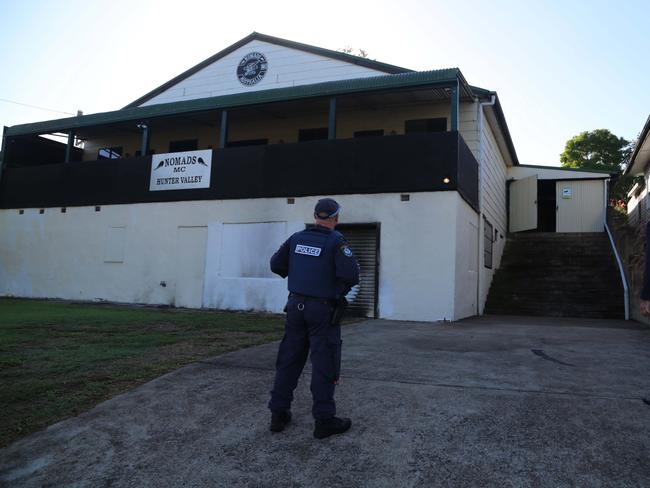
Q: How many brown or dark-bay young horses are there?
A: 0